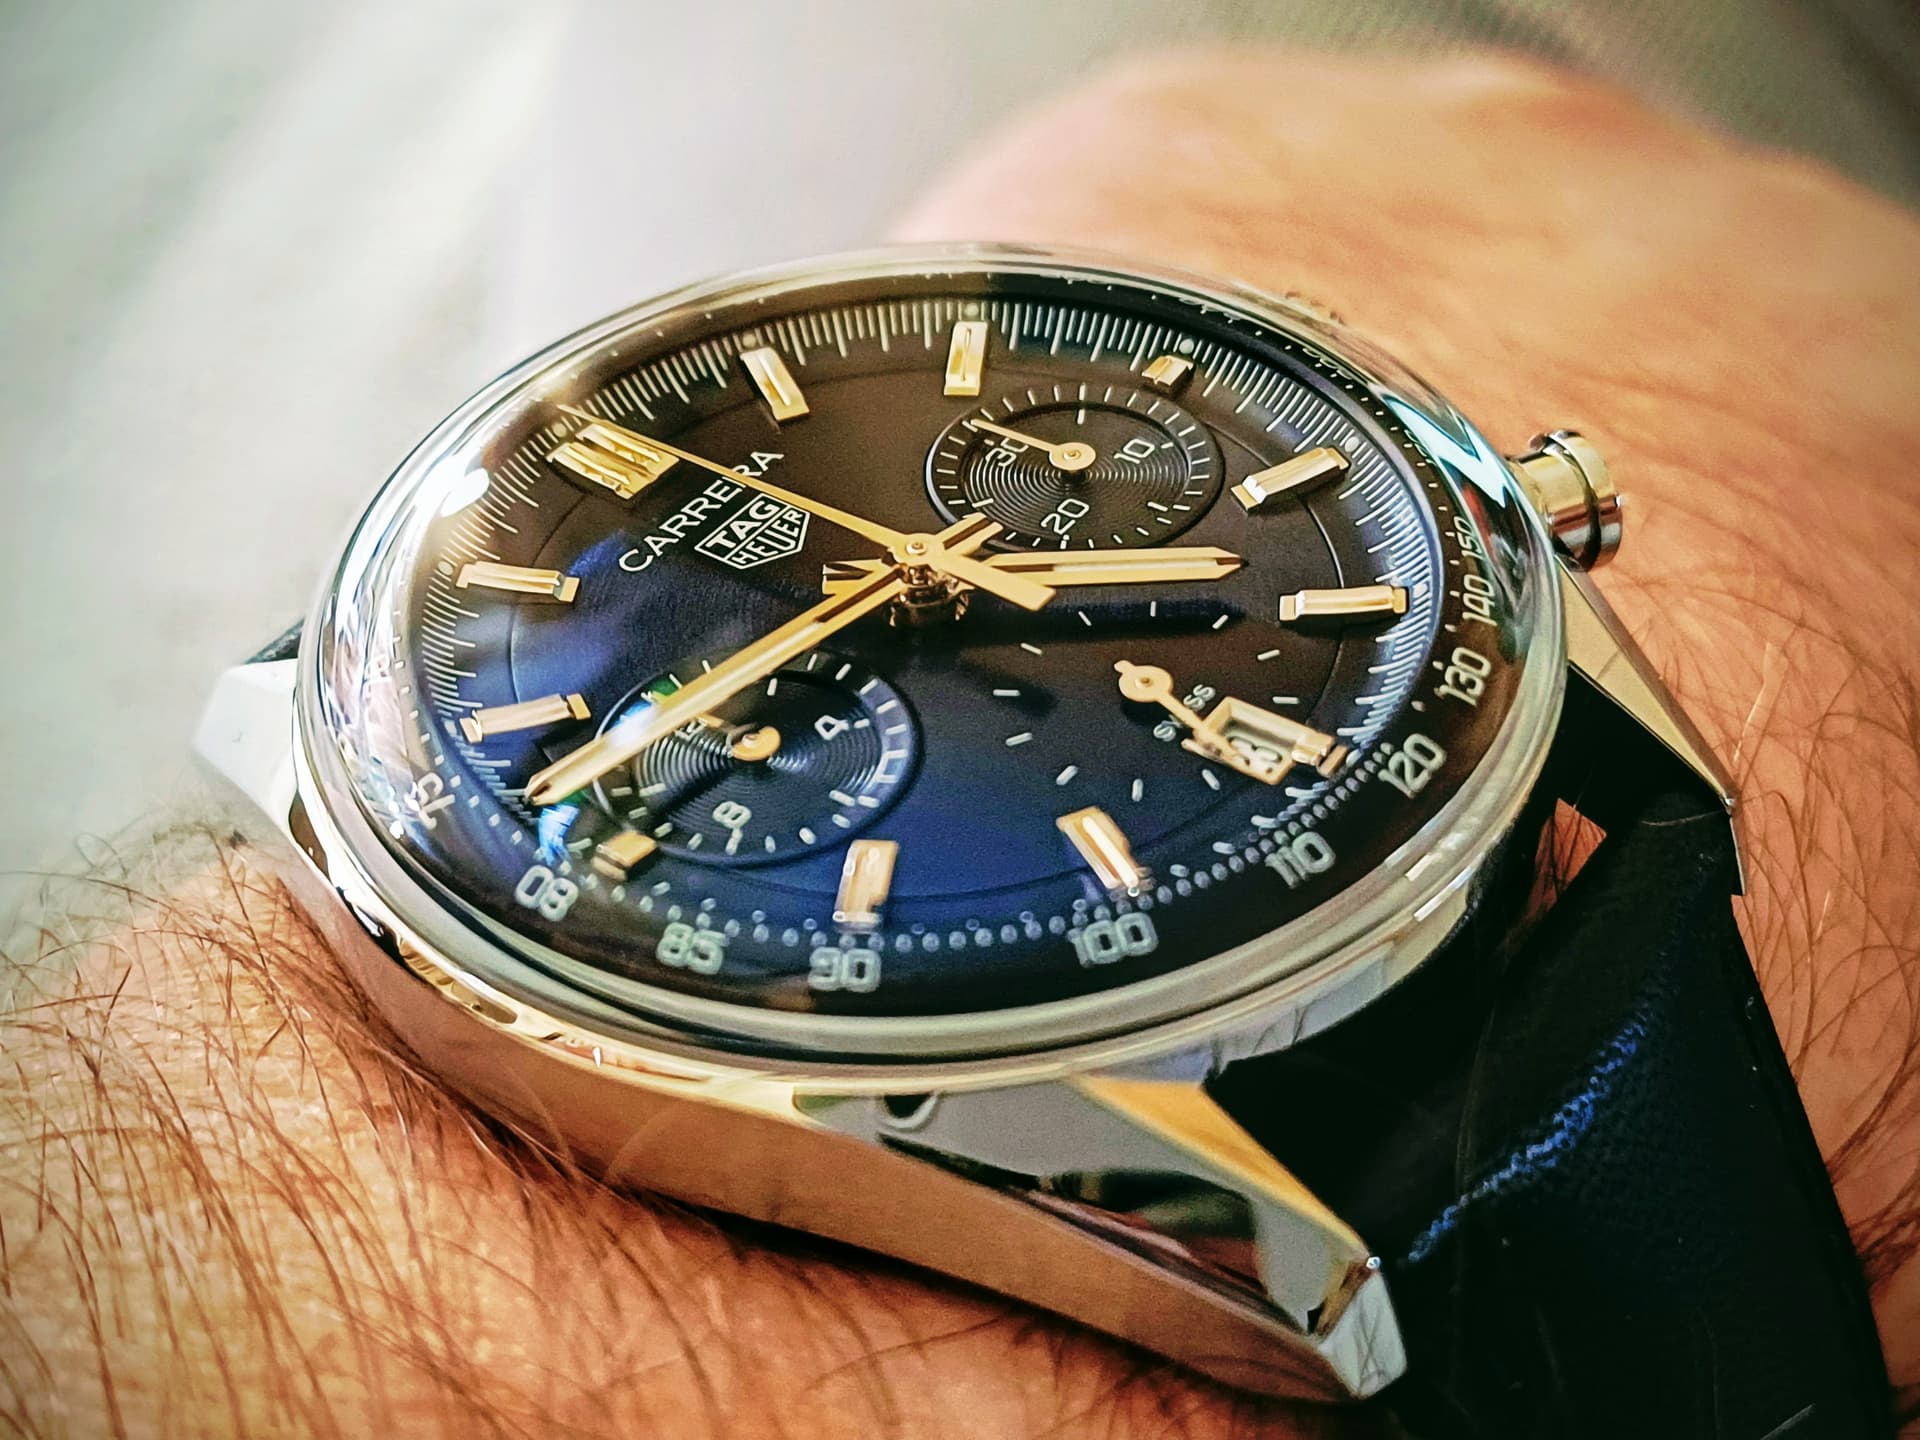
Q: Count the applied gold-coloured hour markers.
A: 12